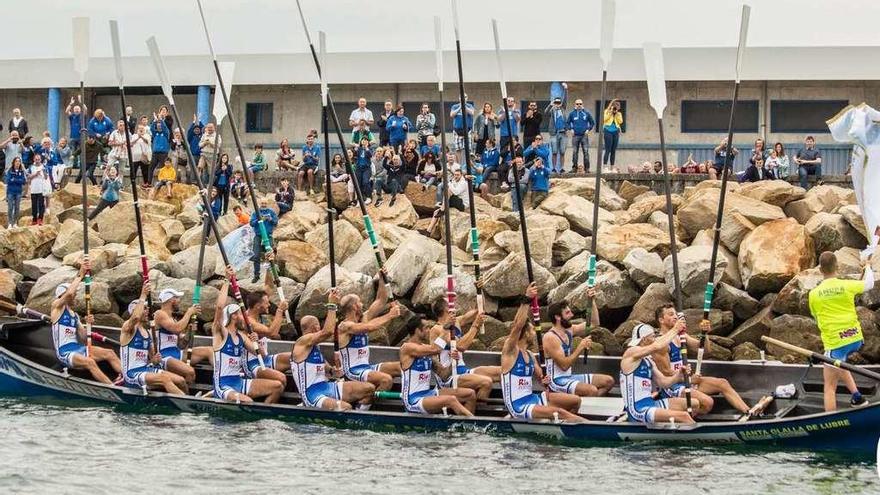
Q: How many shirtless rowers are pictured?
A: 0